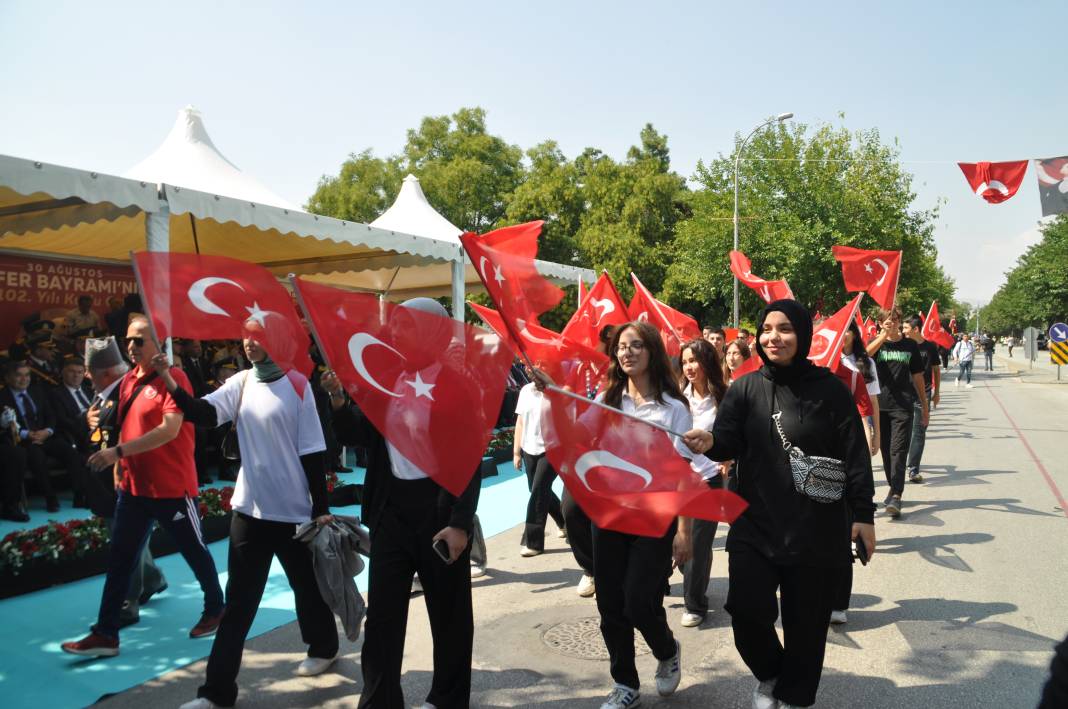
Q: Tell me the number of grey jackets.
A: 1